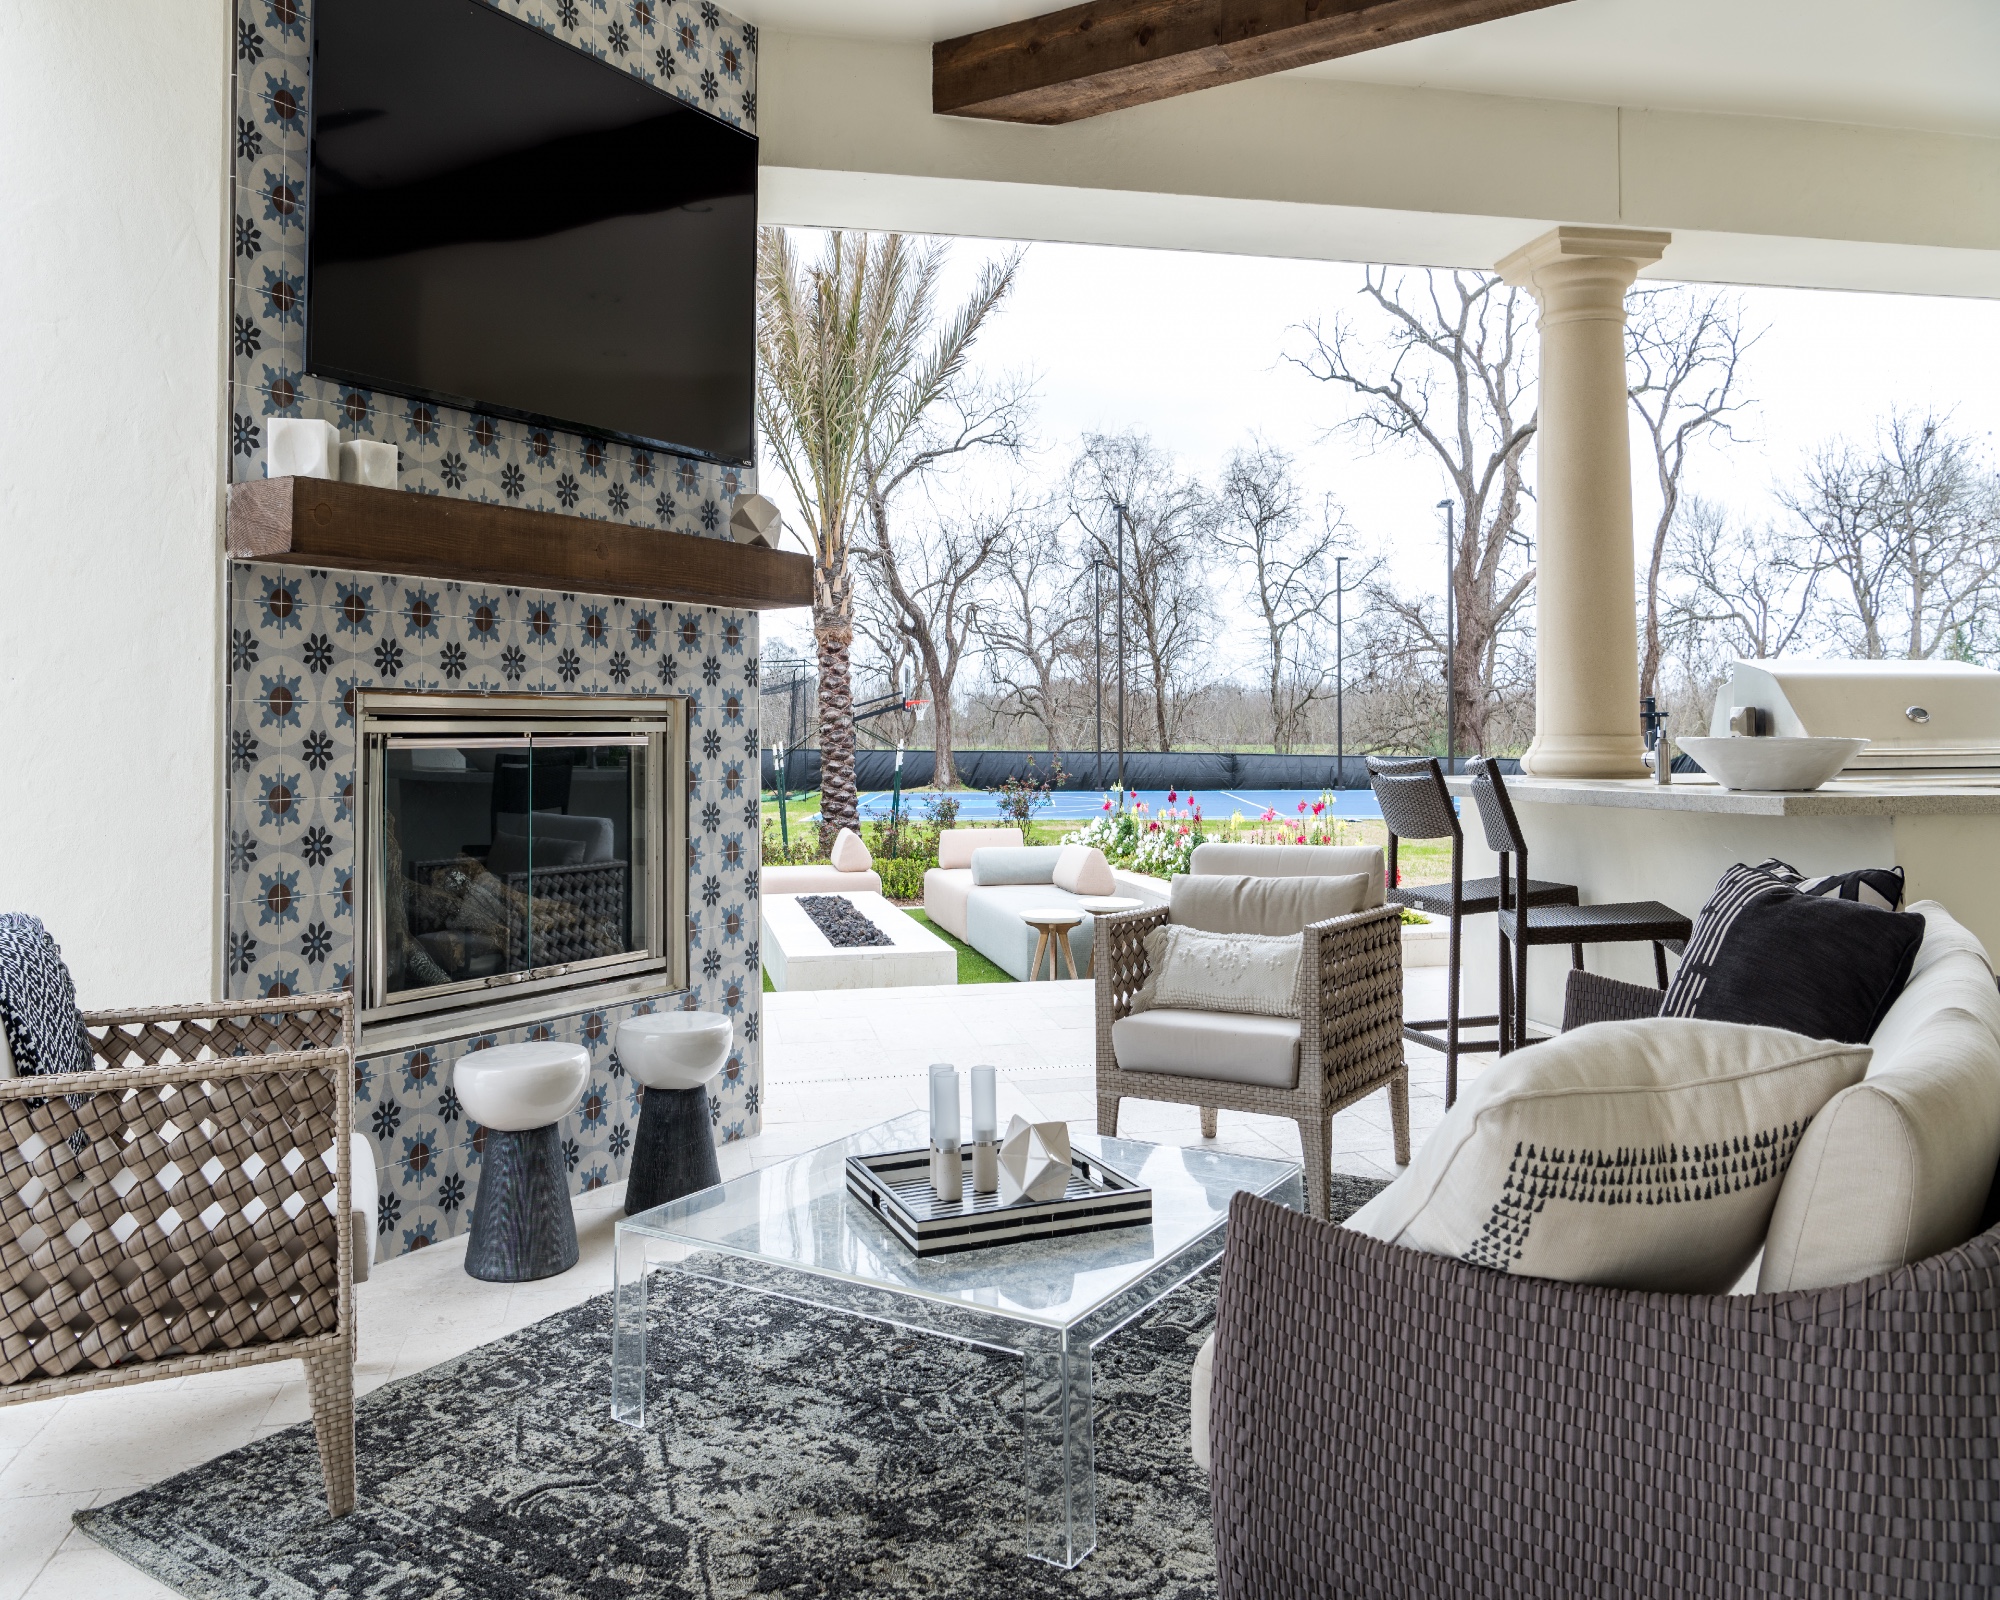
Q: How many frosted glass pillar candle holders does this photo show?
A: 3